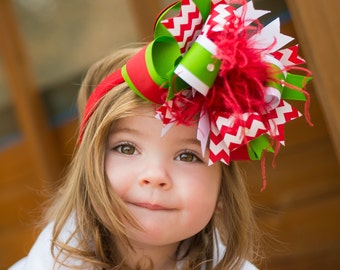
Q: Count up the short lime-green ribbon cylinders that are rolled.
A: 2